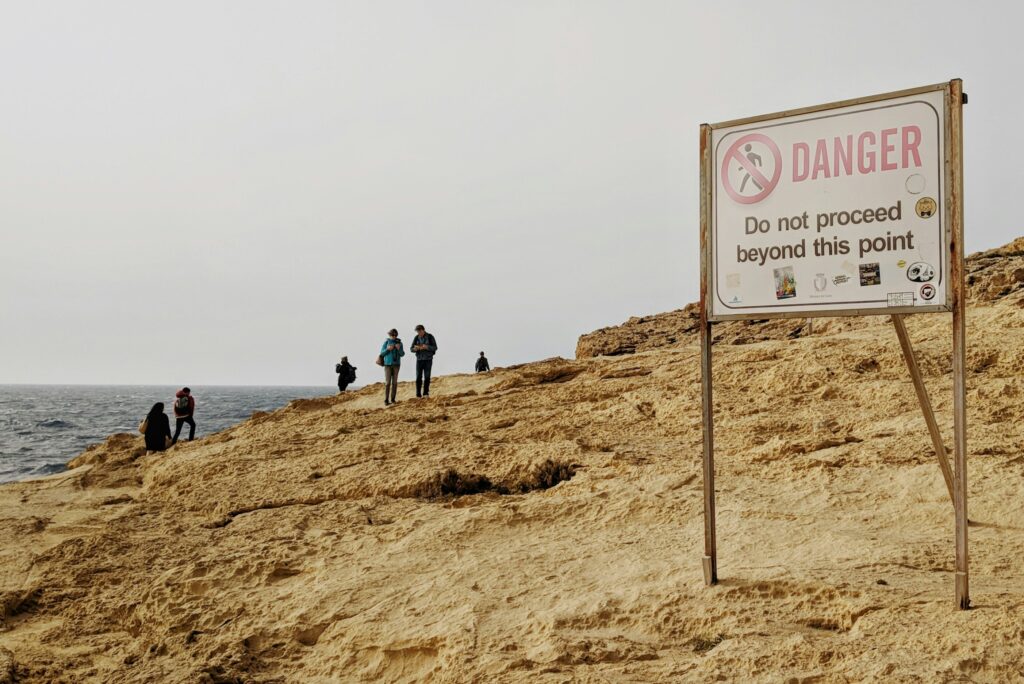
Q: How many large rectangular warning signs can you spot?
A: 1